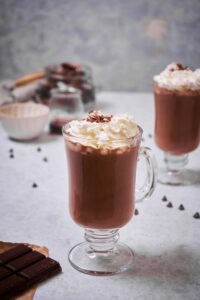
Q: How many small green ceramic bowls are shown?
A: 0